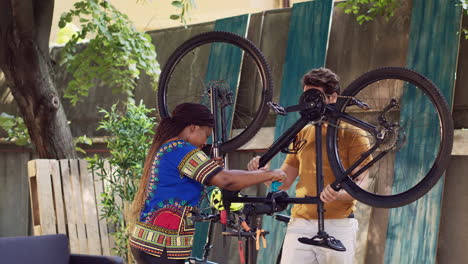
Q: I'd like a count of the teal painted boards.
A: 3